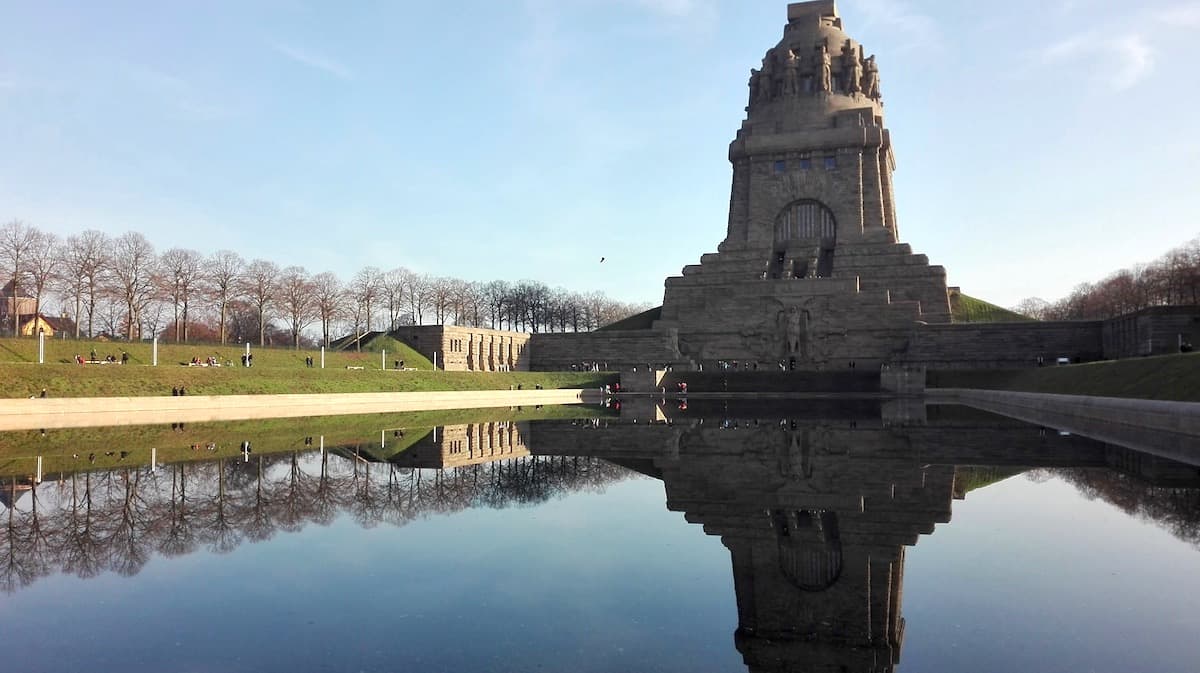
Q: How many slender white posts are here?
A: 6